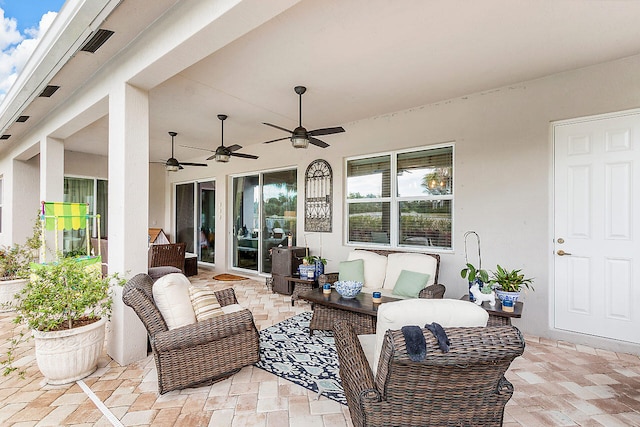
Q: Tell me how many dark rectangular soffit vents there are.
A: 4